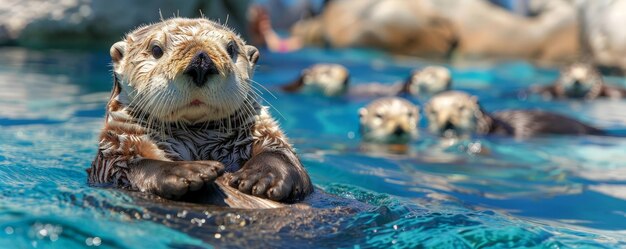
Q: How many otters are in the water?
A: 6